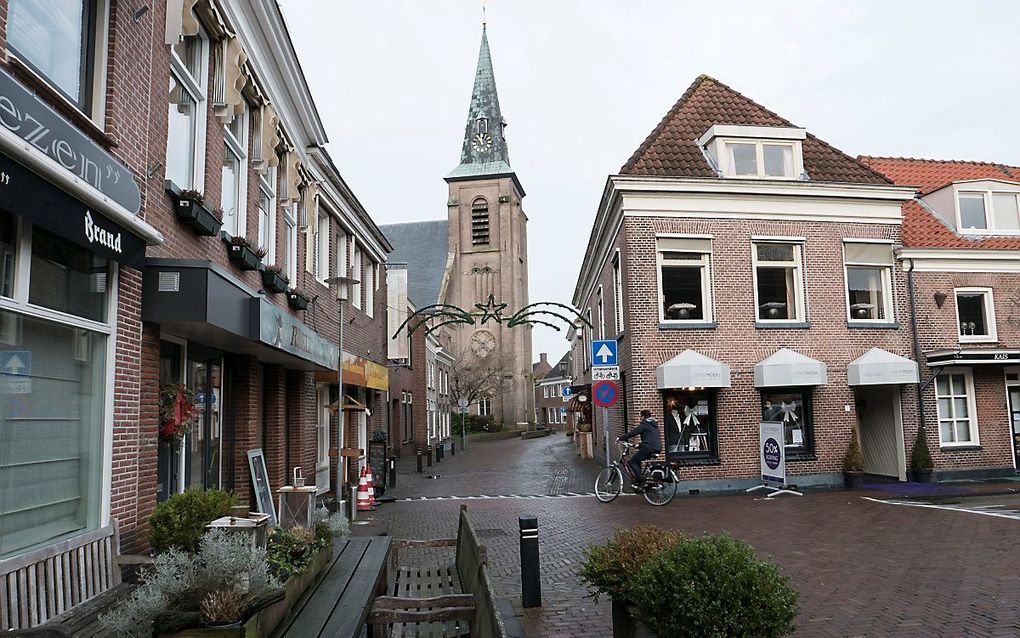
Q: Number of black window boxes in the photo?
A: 4